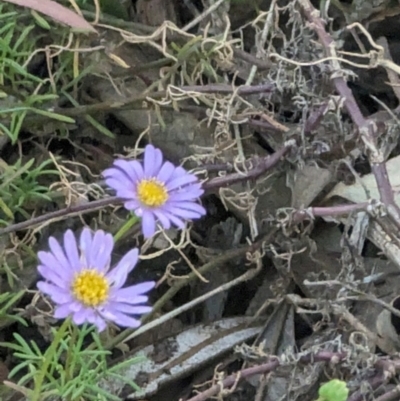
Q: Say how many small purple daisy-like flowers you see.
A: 2